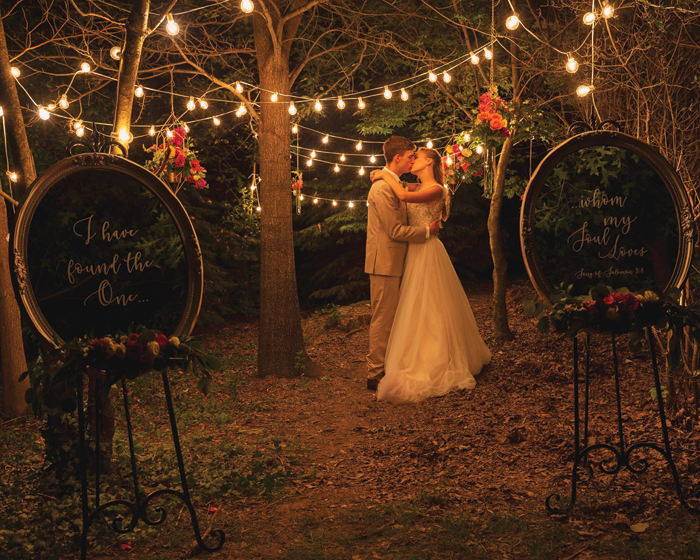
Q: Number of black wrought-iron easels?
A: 2